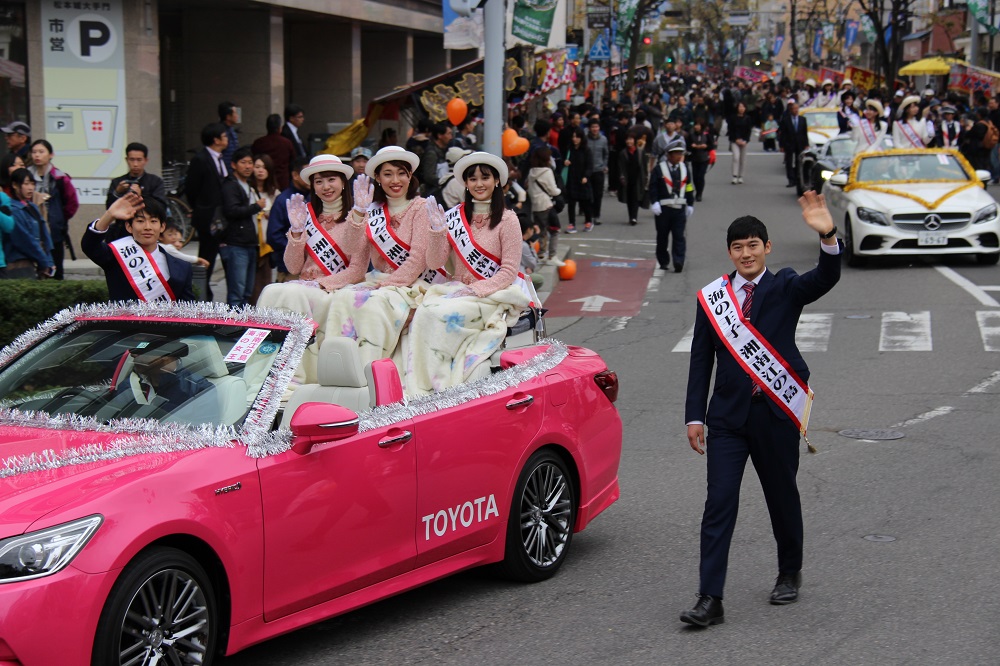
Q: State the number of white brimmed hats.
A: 8